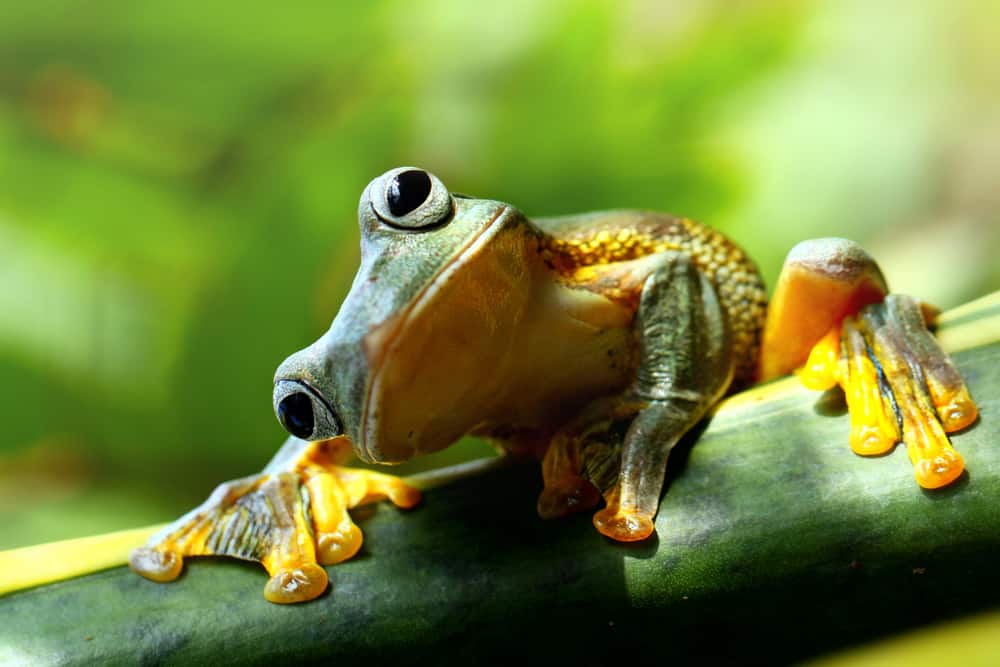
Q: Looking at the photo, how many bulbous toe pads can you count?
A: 10